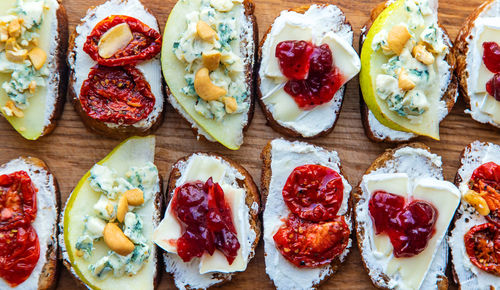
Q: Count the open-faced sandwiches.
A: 12